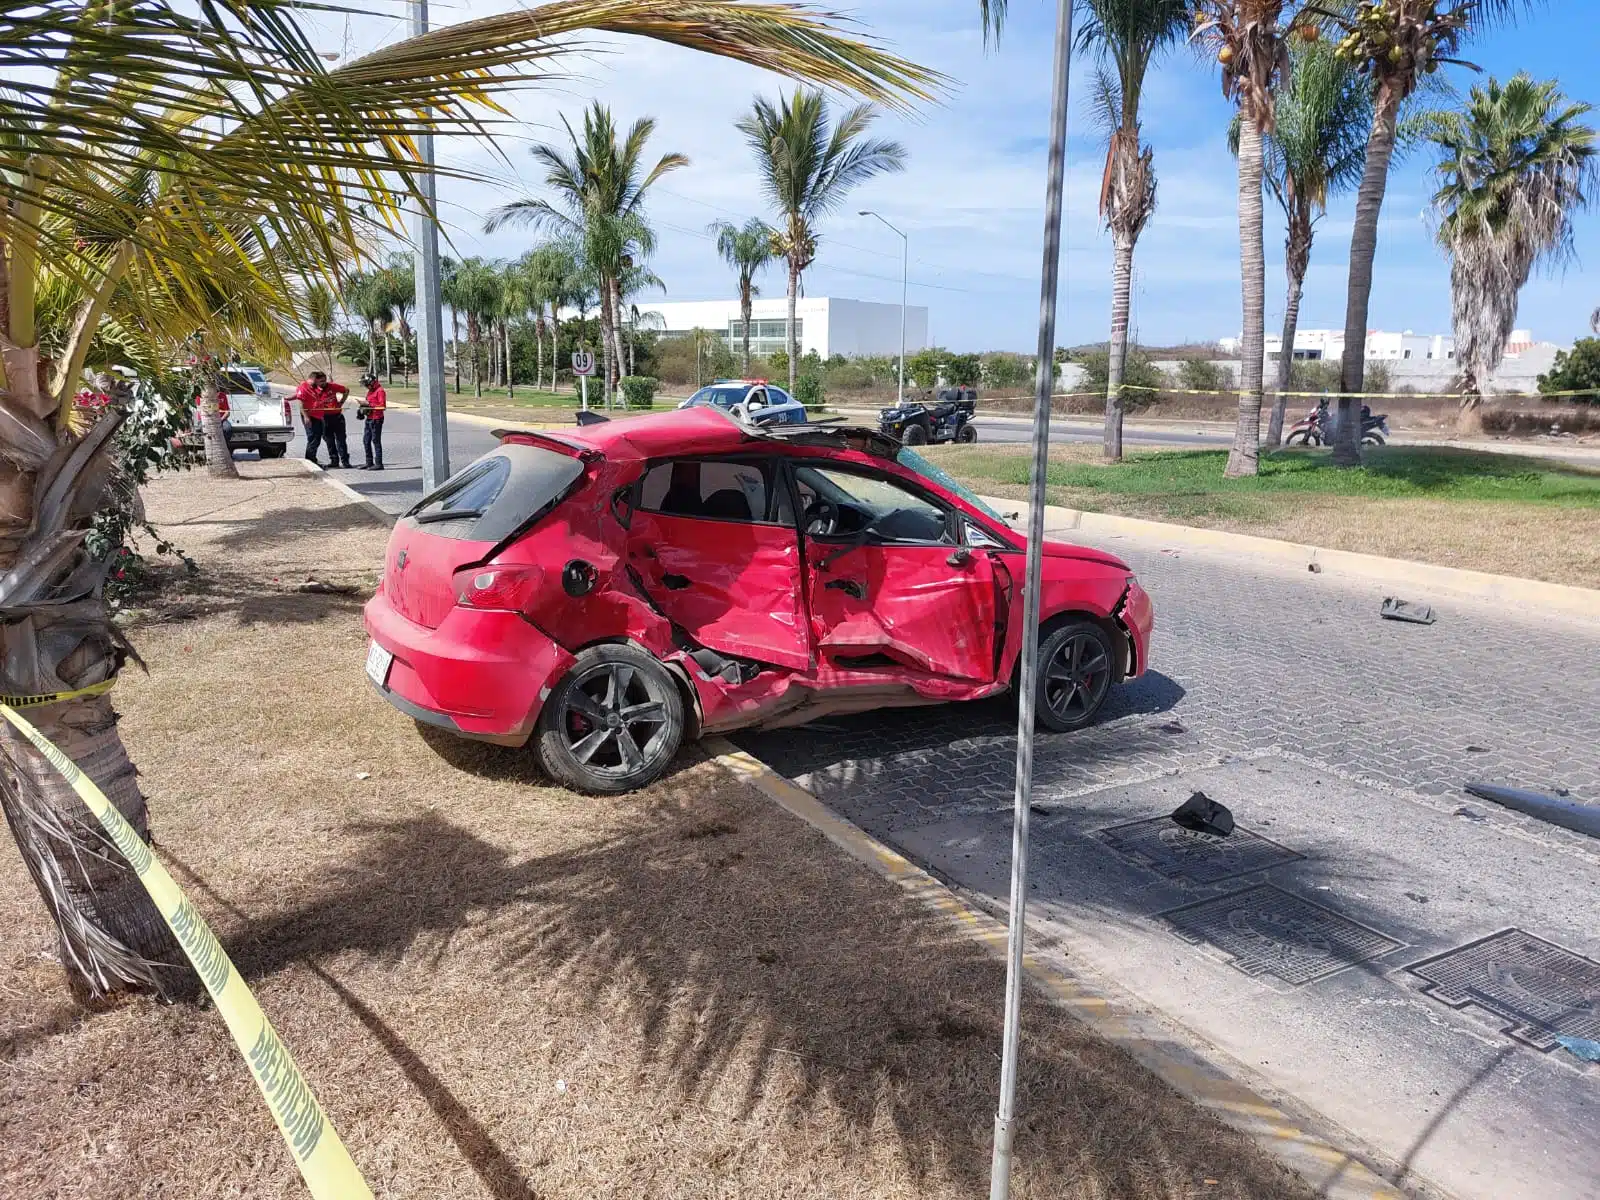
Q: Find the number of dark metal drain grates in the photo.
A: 3